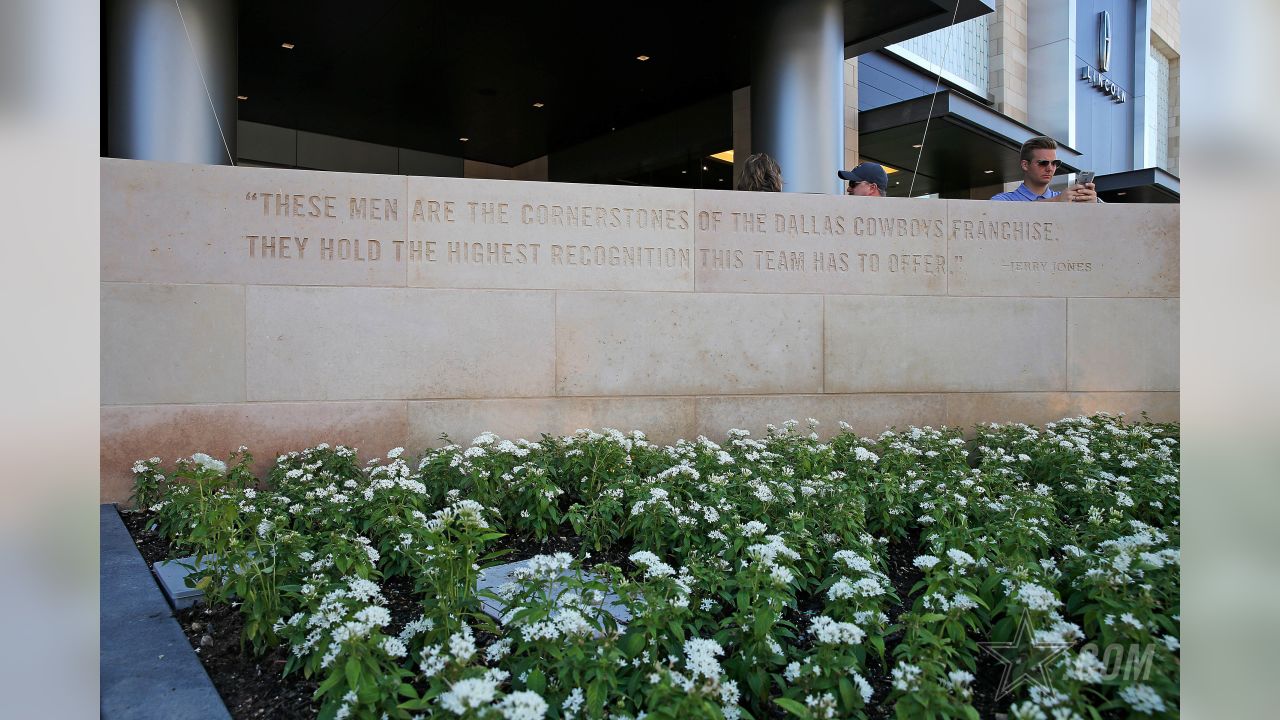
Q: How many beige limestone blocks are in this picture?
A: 13